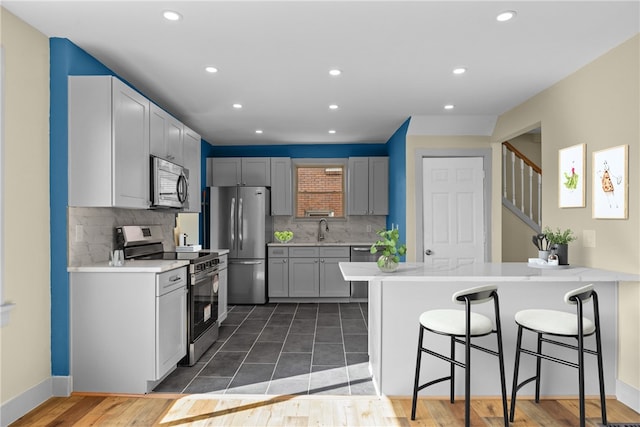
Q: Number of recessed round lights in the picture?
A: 10